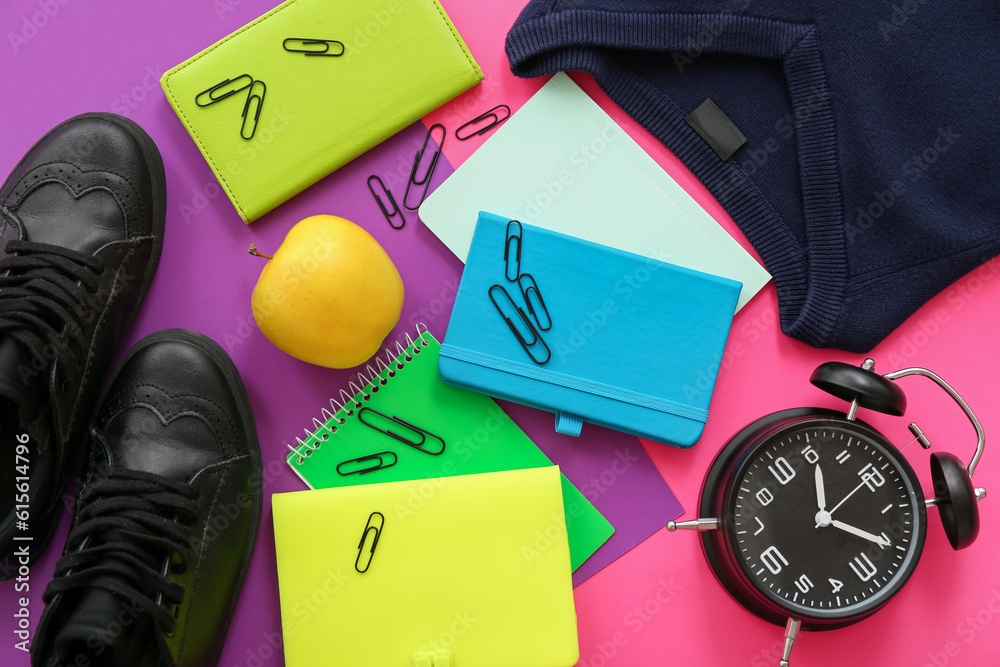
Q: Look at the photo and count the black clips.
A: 12